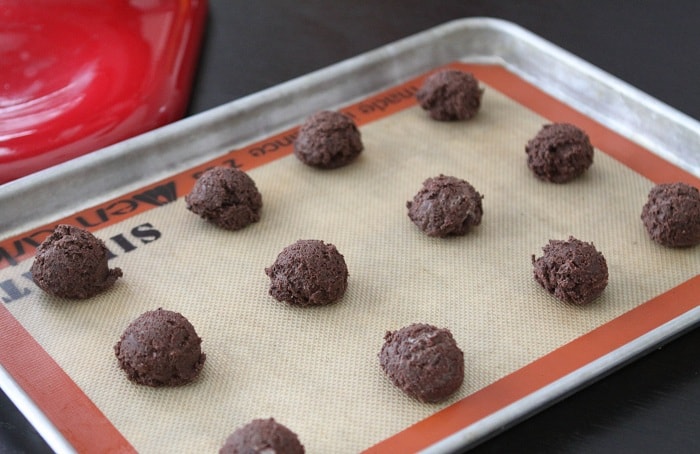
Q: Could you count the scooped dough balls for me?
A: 12